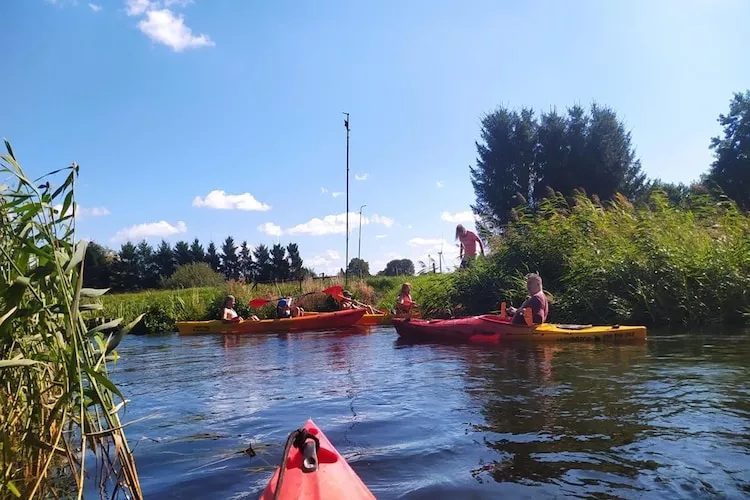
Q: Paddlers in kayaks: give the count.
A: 5